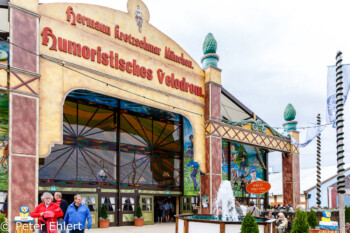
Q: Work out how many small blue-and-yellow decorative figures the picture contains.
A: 2